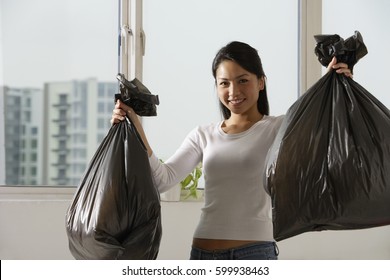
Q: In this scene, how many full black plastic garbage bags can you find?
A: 2